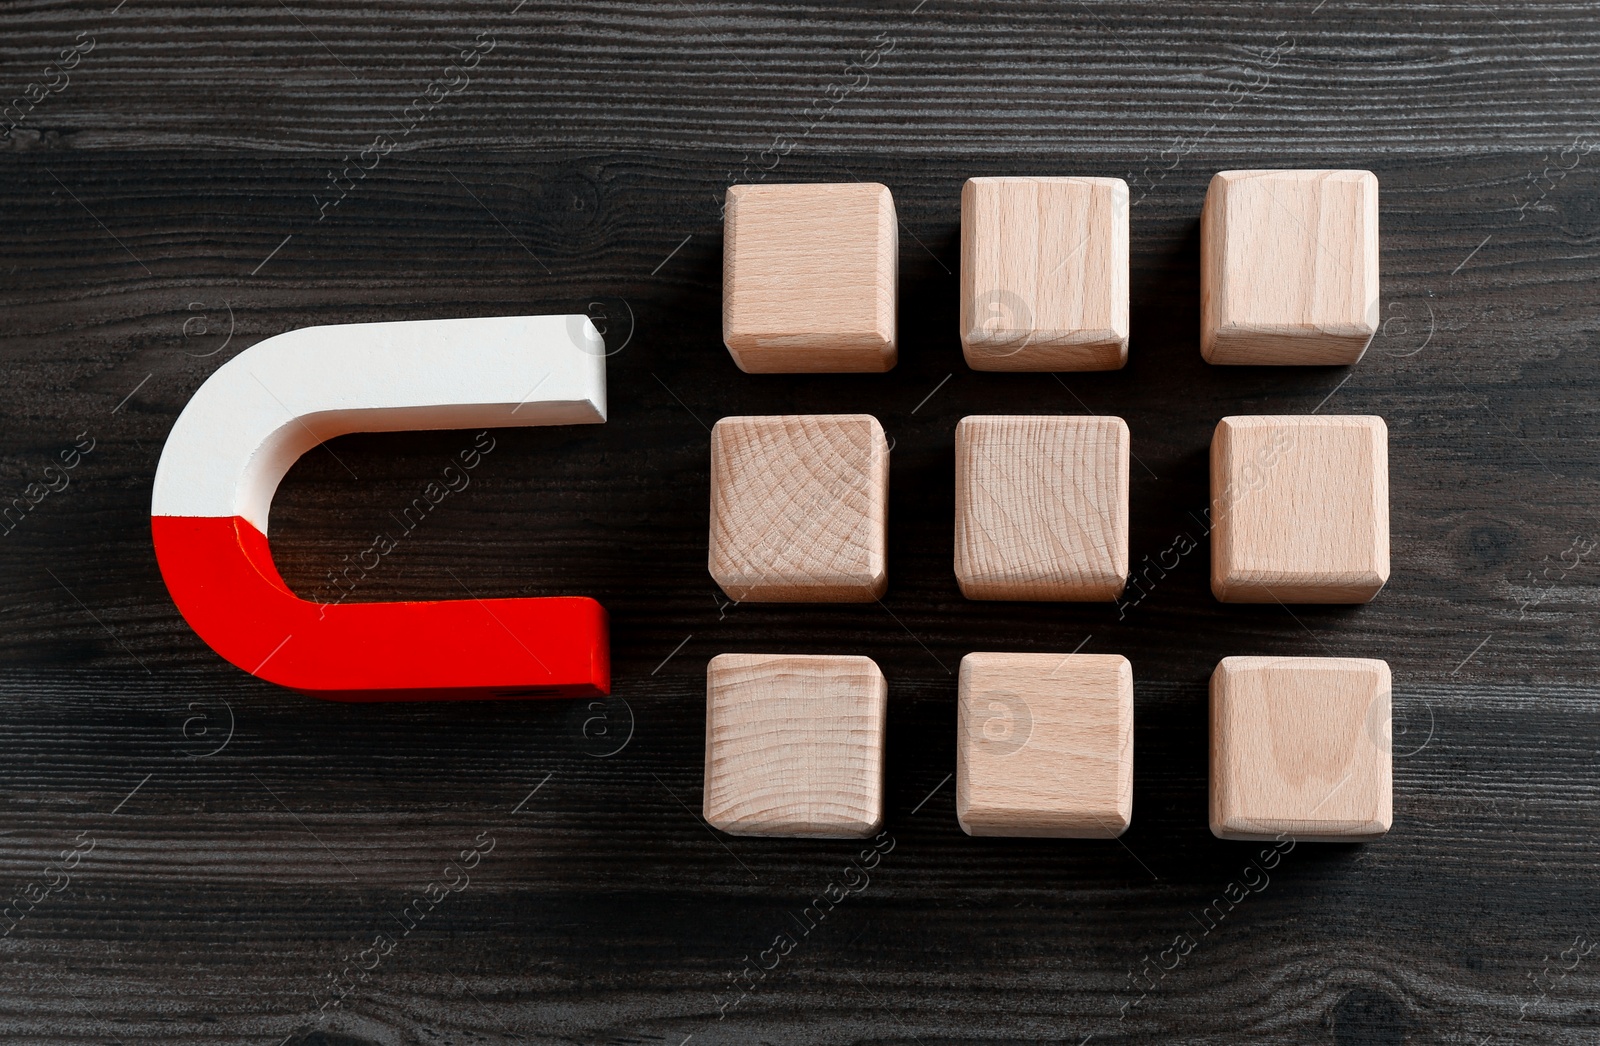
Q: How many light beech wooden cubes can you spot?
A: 9